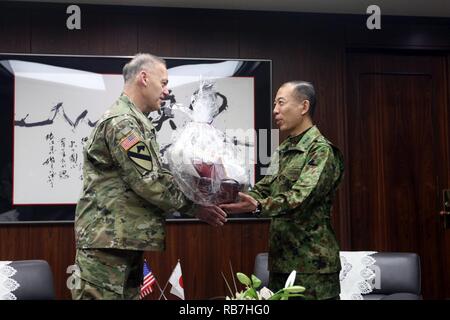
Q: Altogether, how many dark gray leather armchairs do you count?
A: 2